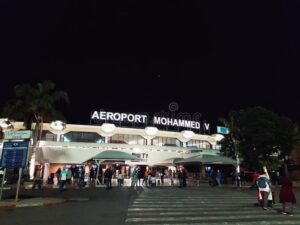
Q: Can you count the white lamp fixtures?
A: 6